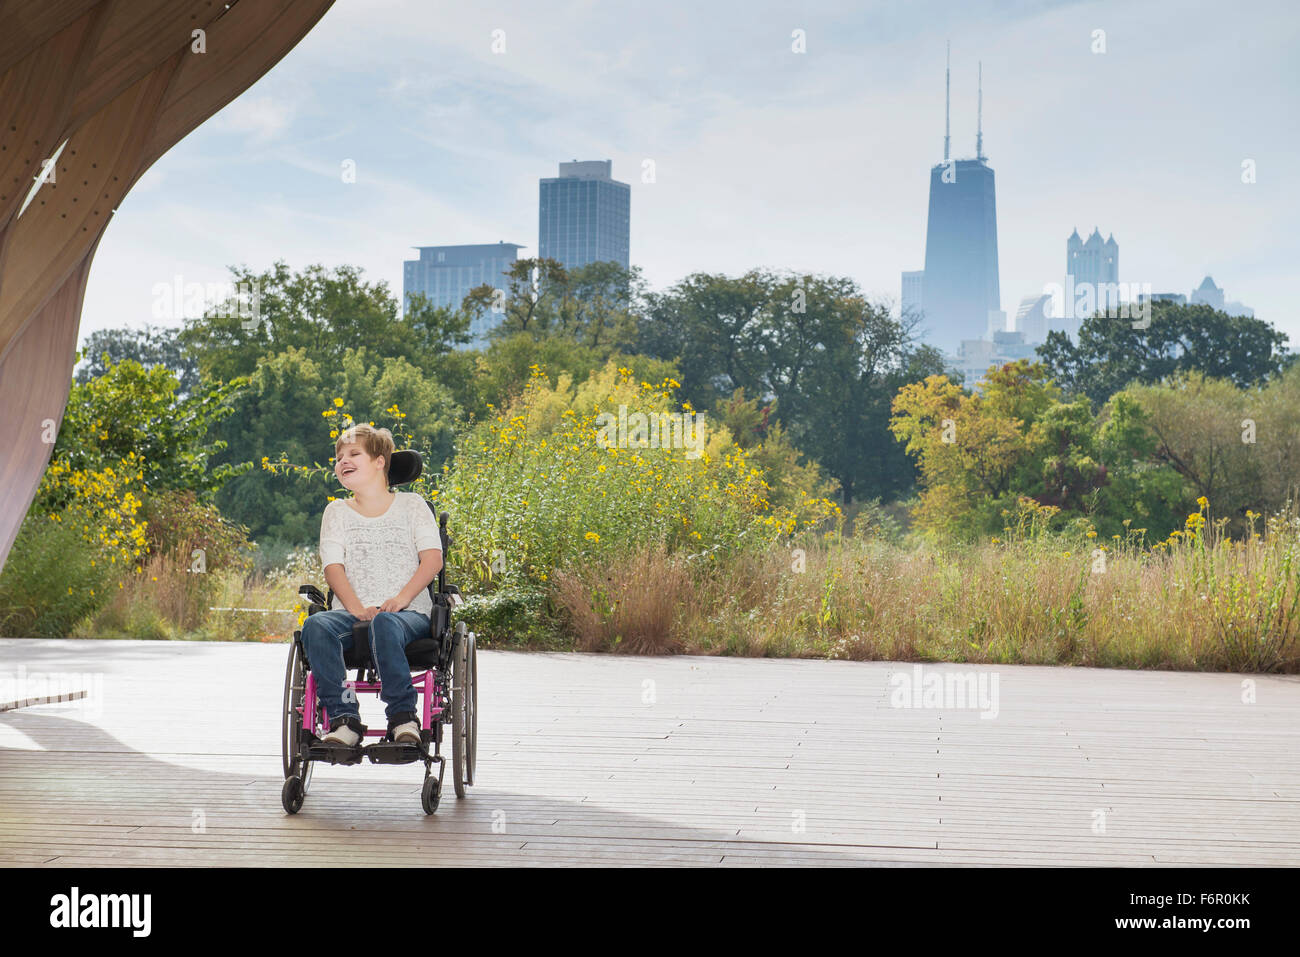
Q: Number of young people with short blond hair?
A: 1